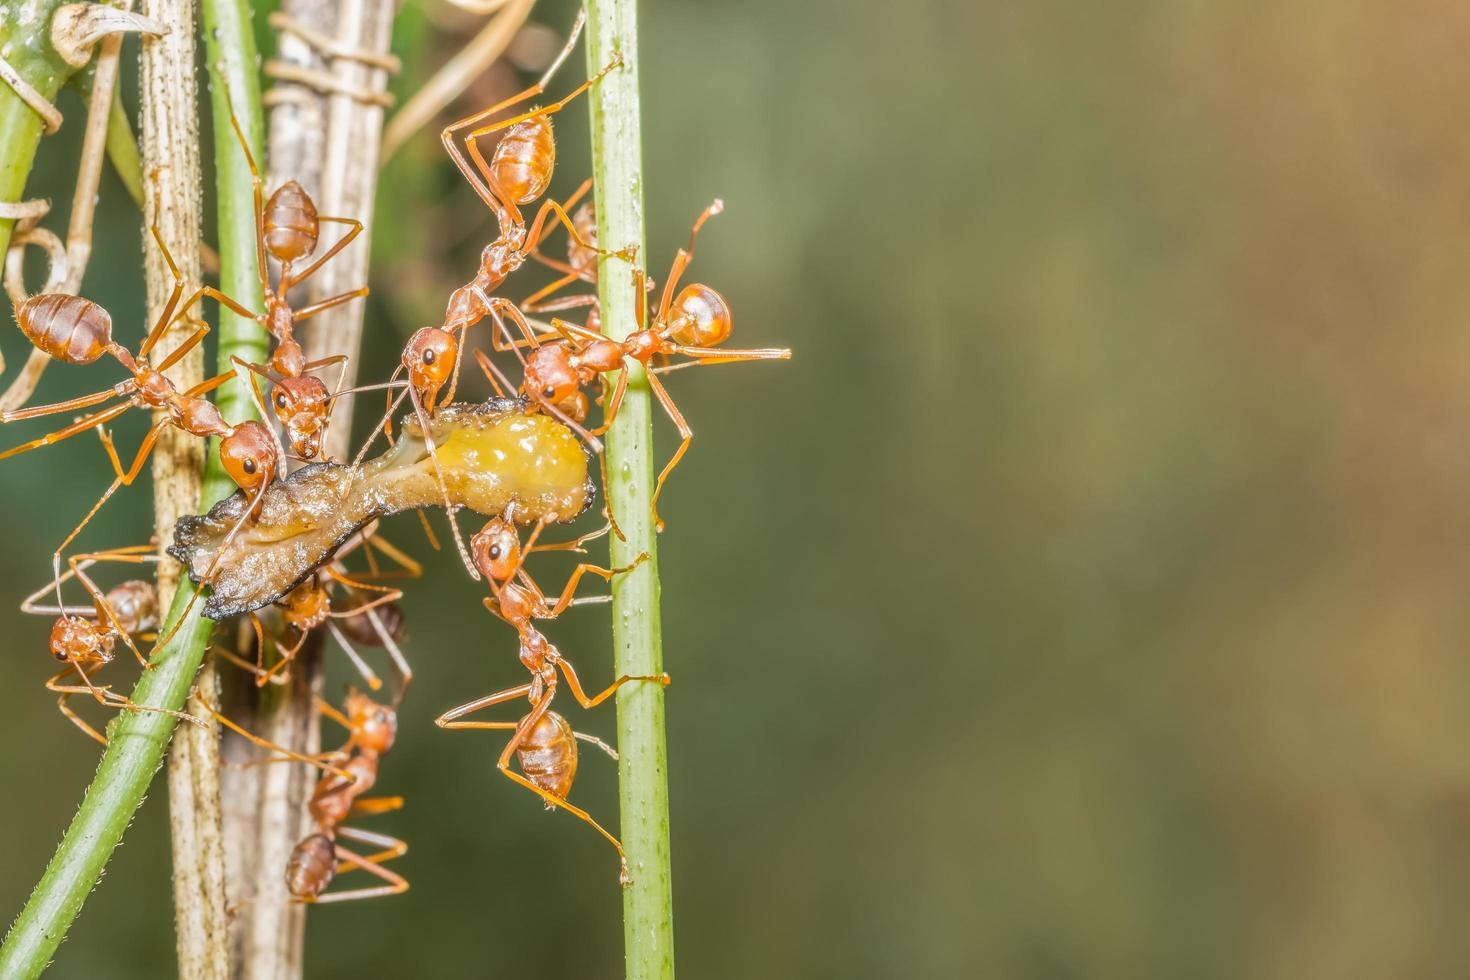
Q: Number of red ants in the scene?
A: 9